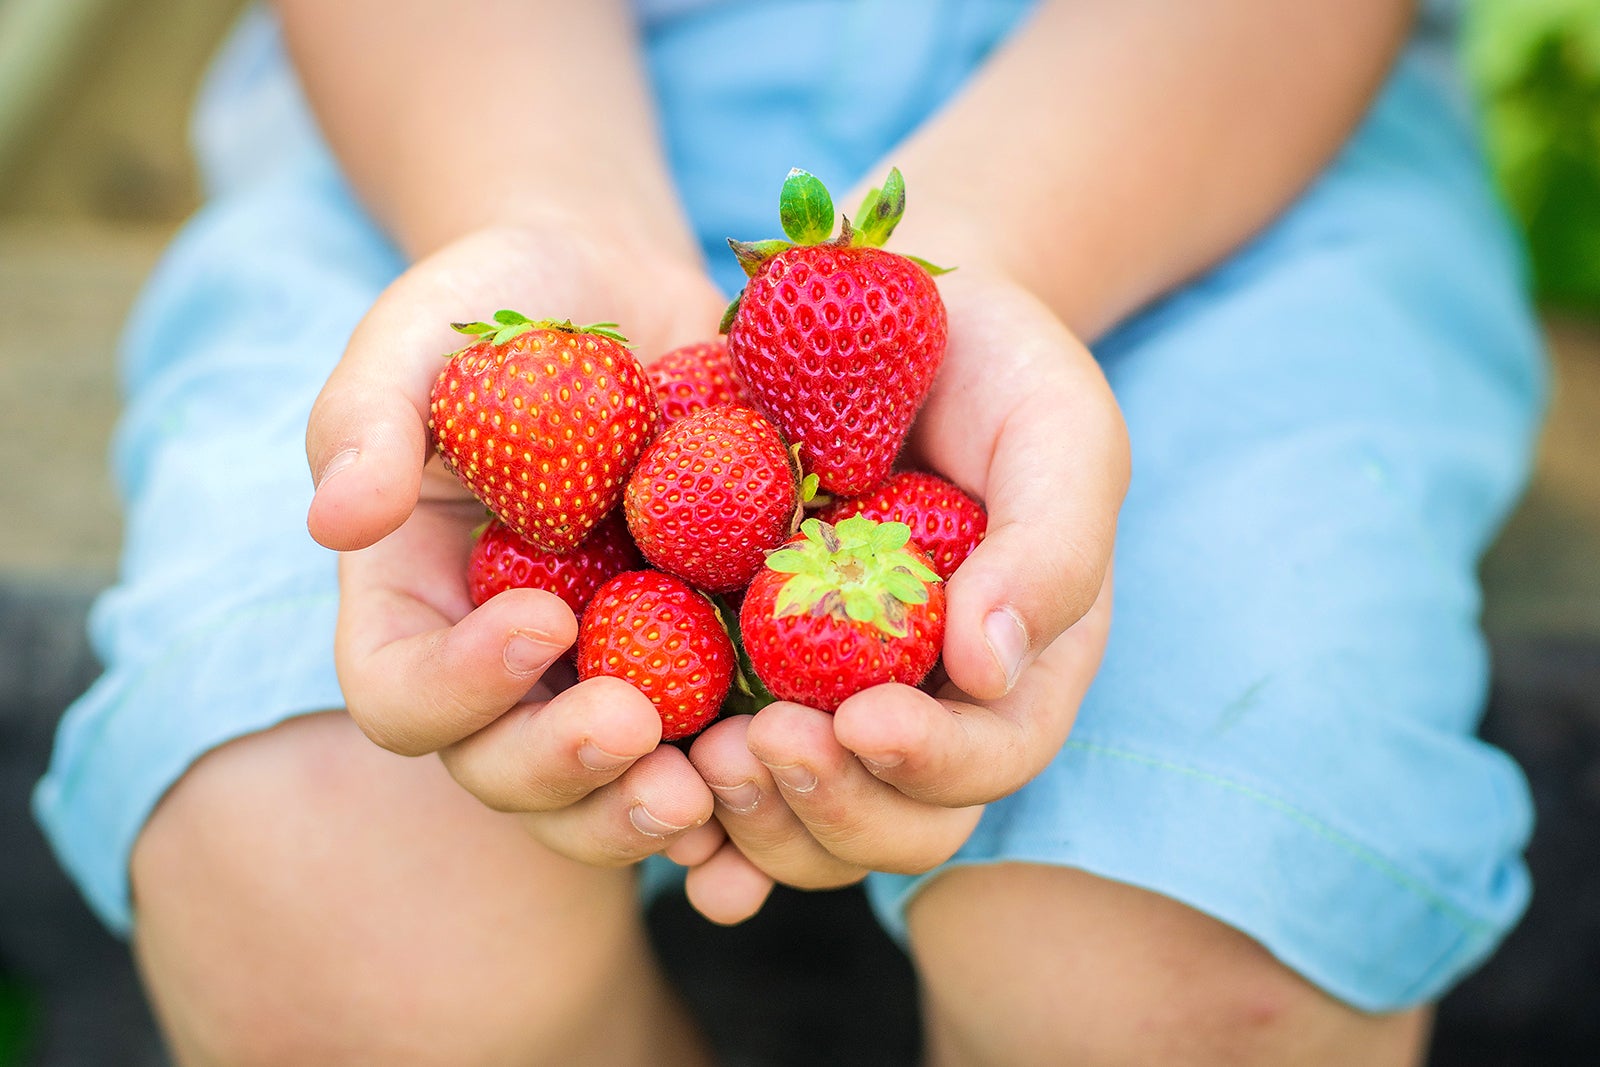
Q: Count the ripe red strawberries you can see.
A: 8